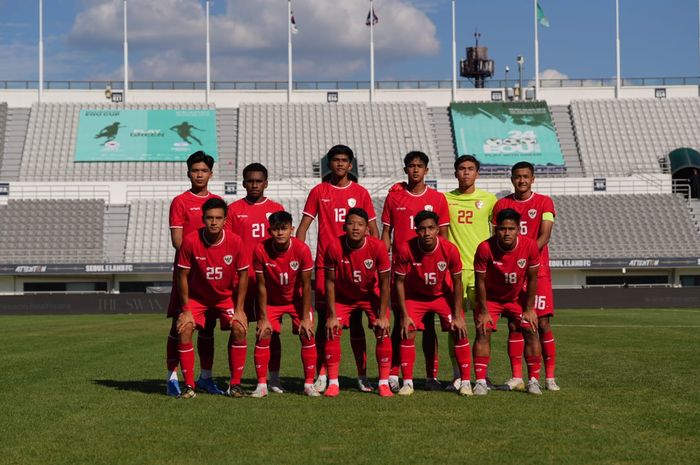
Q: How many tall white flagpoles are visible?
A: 8